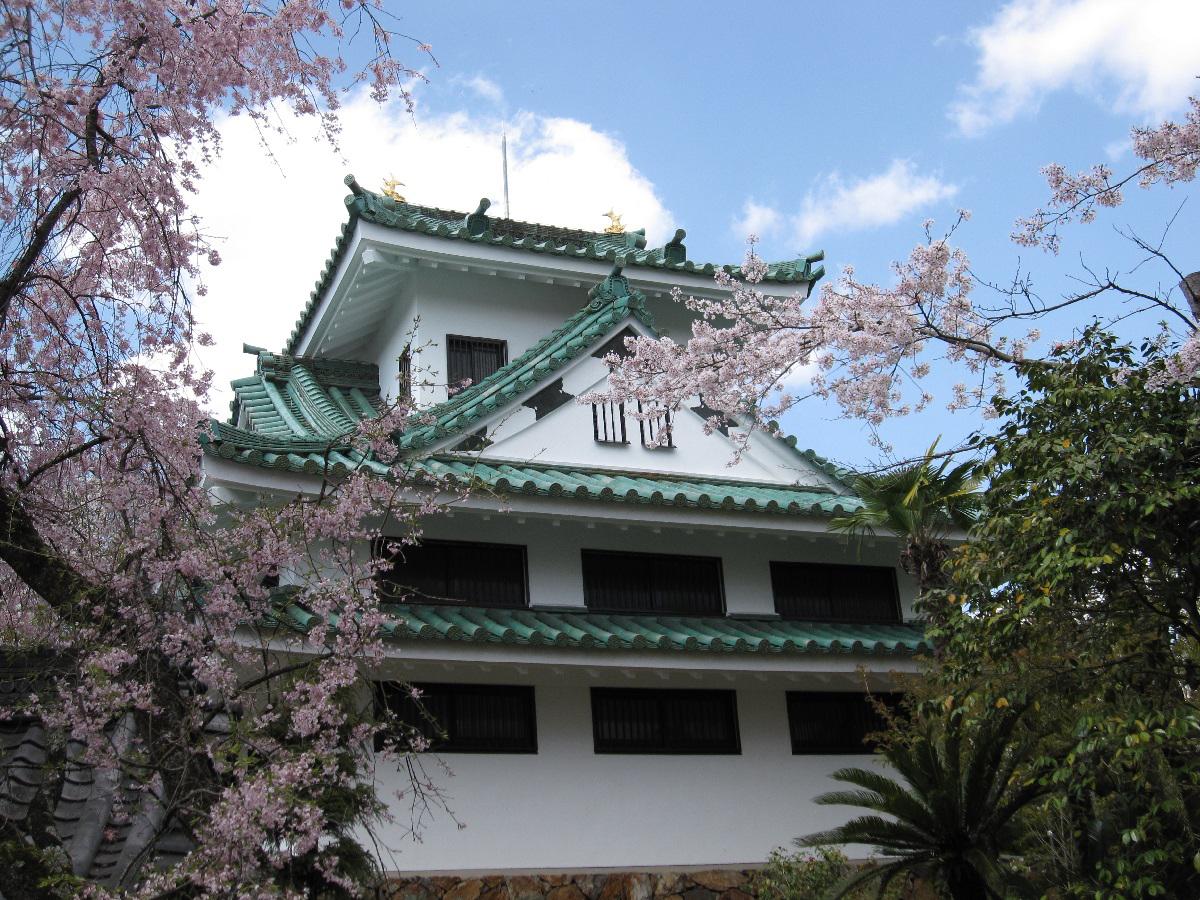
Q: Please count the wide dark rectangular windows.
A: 6